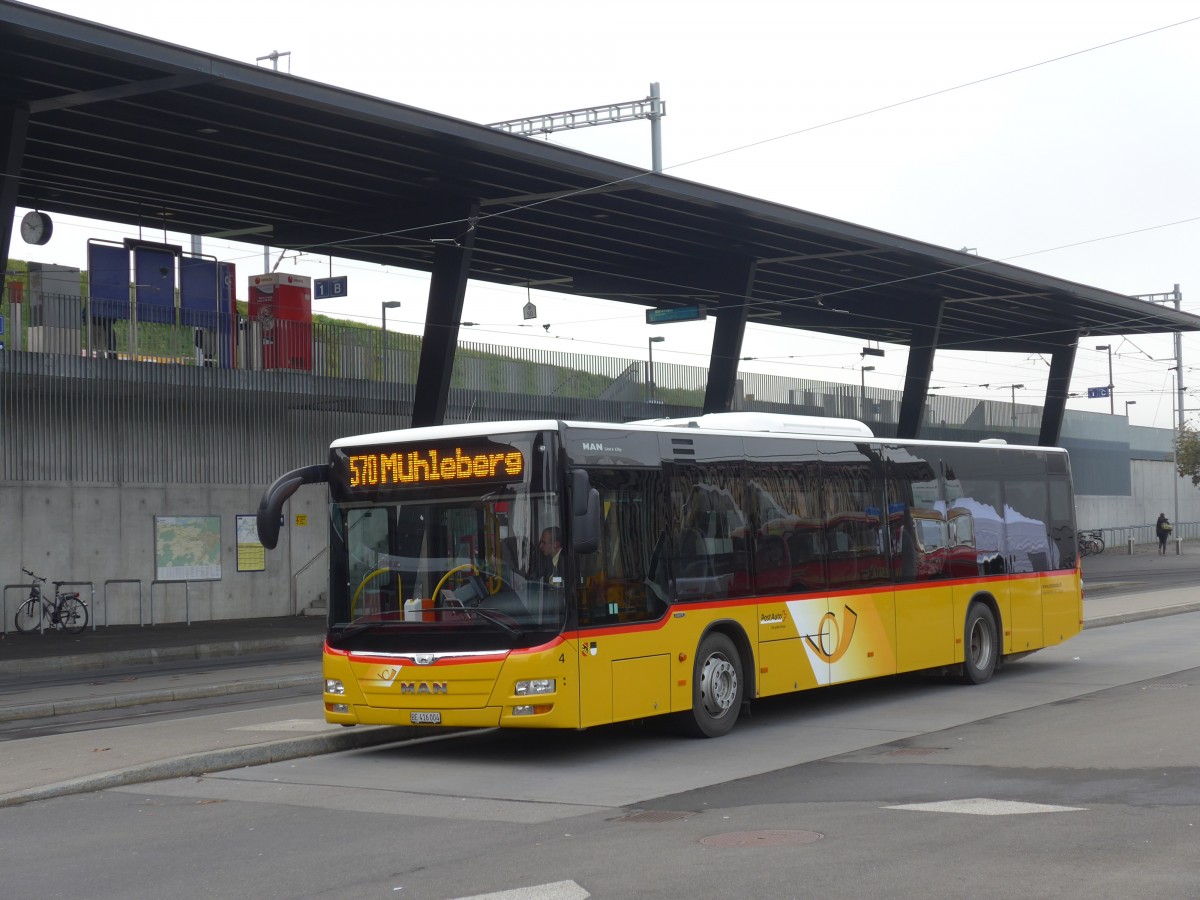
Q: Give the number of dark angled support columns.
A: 5